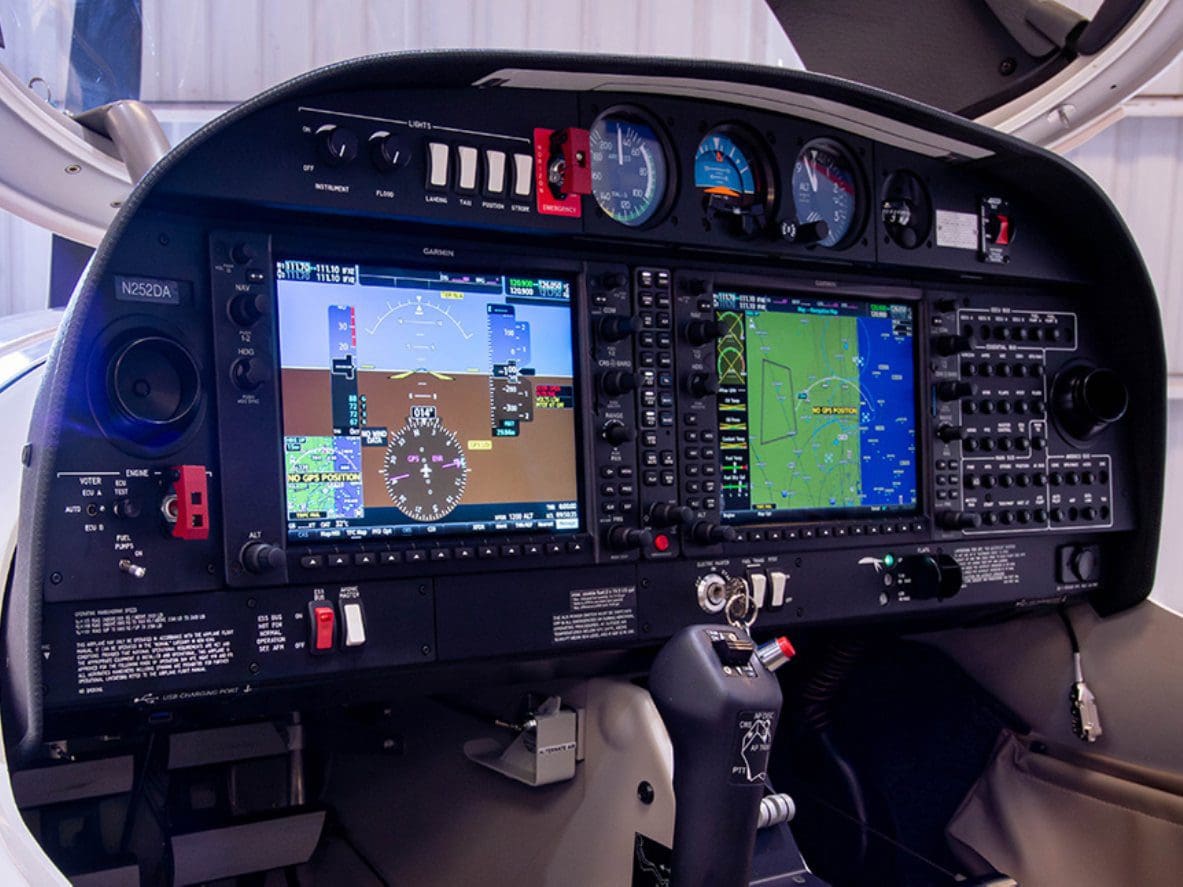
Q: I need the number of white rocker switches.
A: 7